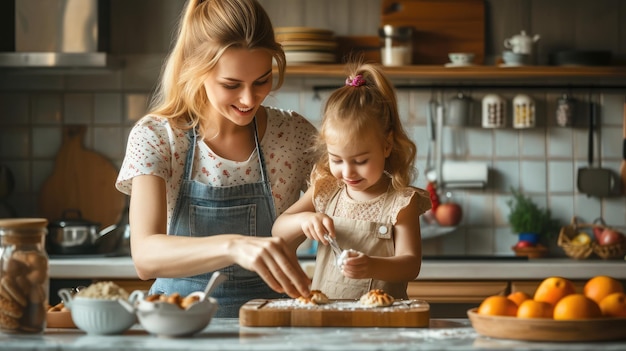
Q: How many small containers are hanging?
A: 4